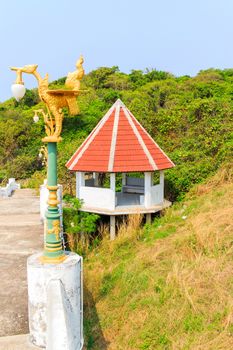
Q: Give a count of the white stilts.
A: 2